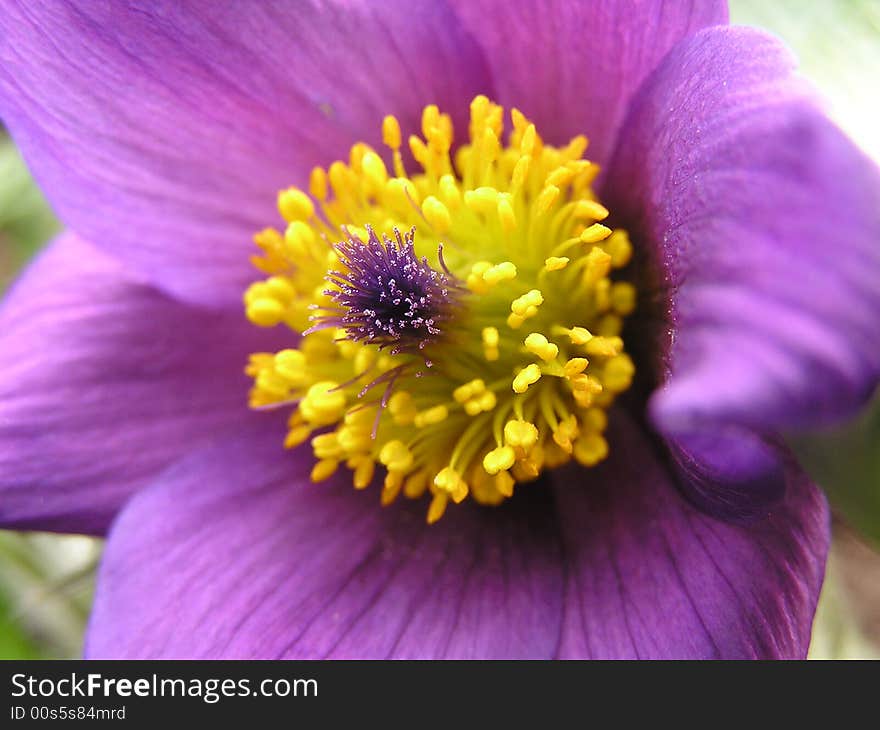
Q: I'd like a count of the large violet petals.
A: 6